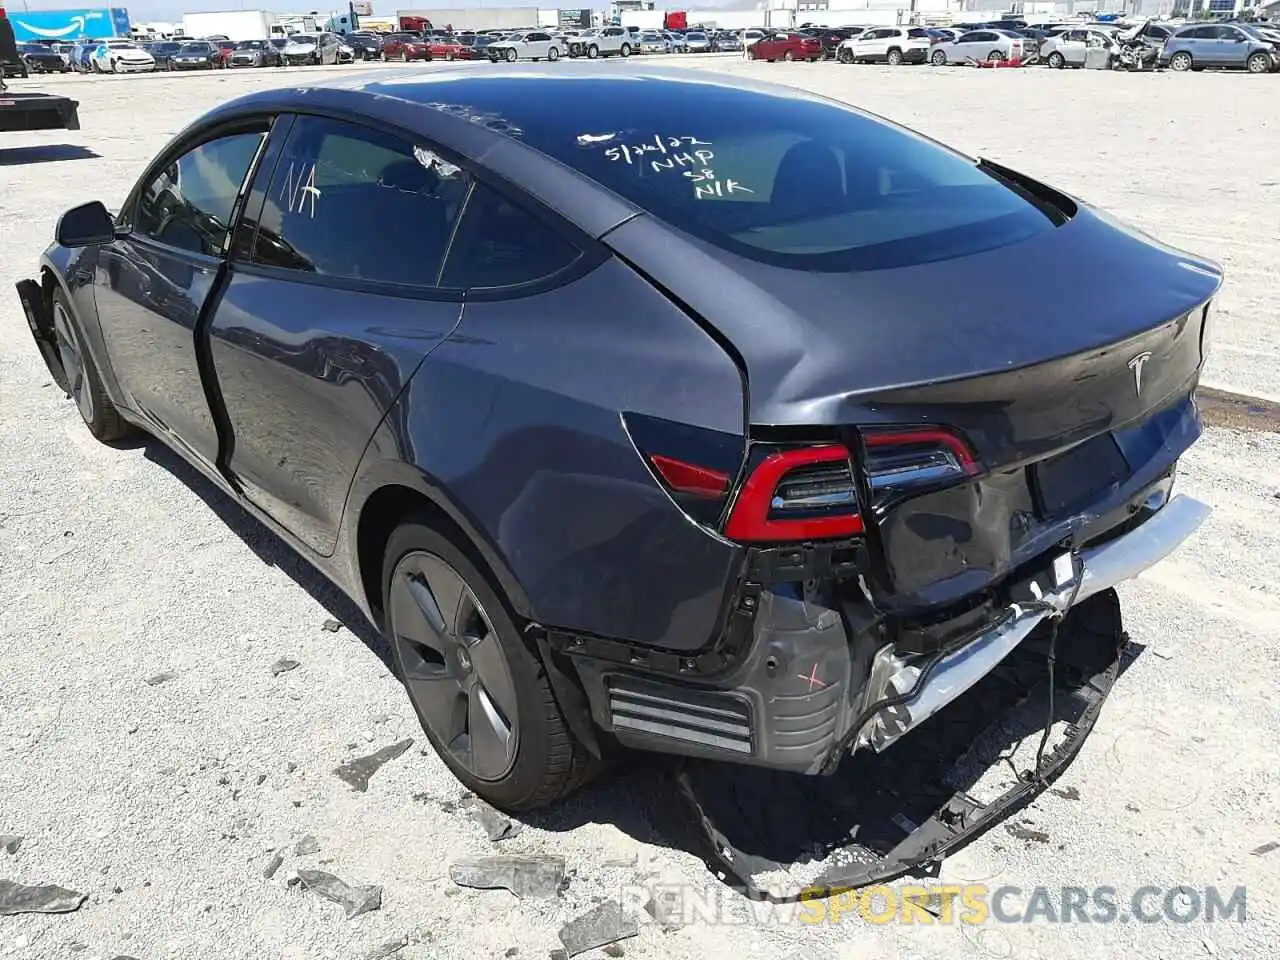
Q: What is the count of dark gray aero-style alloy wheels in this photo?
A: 2